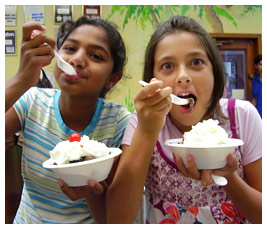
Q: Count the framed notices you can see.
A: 5